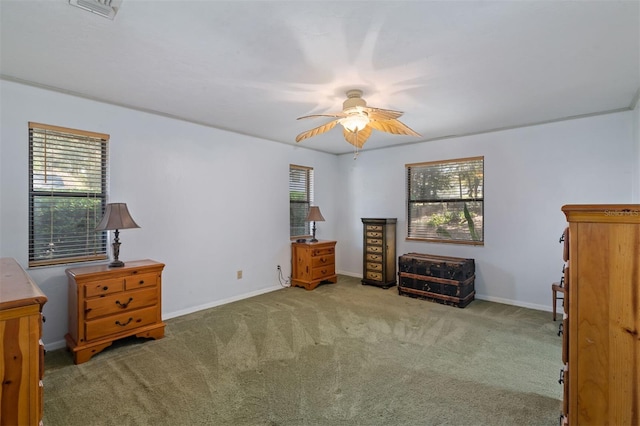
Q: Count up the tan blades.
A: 5